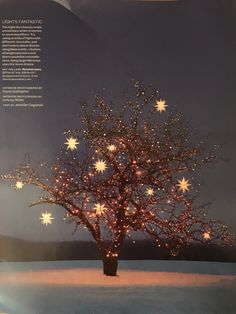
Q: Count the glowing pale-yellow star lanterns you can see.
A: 10